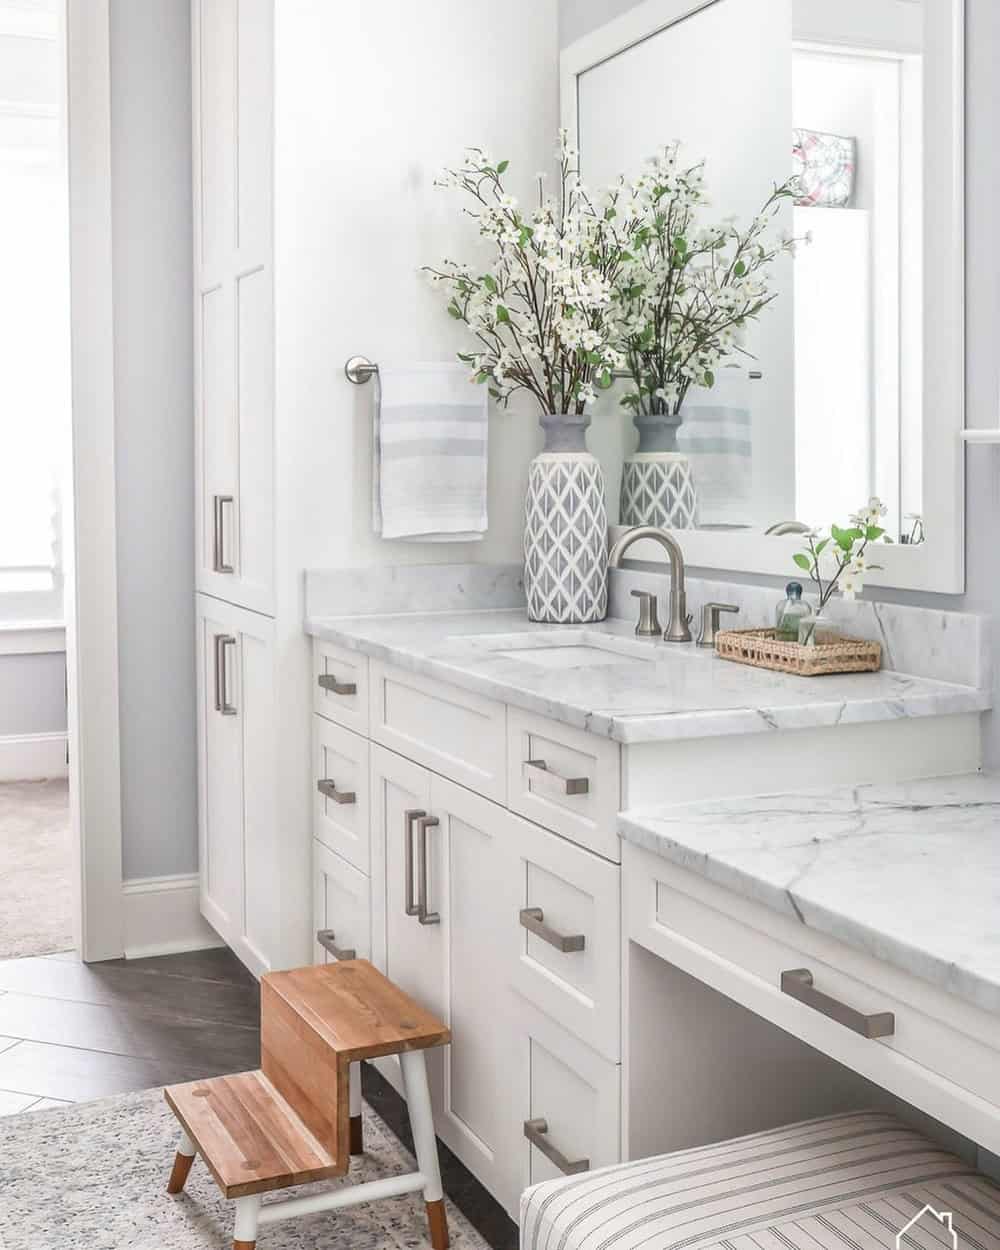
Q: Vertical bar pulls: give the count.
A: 6